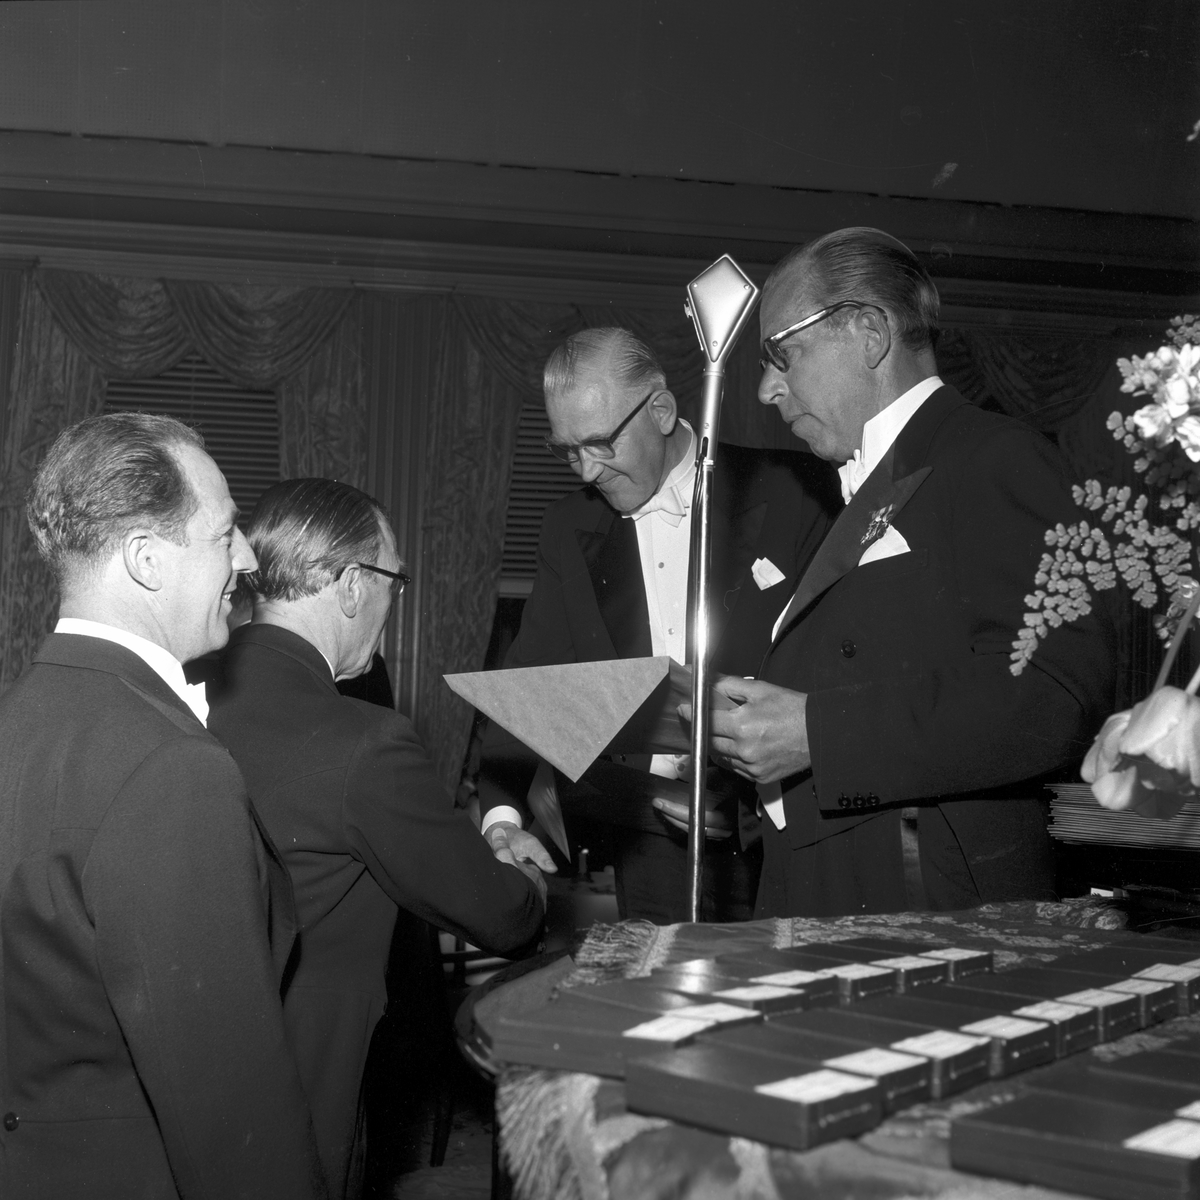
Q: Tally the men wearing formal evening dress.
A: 4